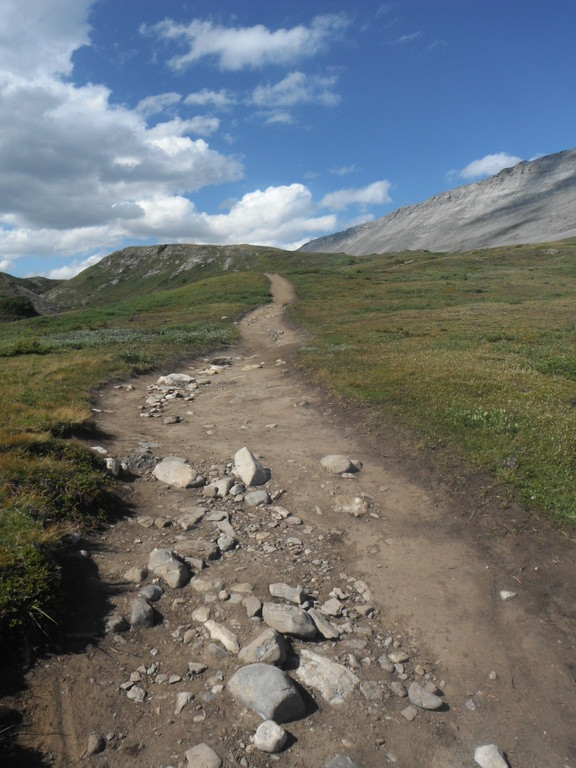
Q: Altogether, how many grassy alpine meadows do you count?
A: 2